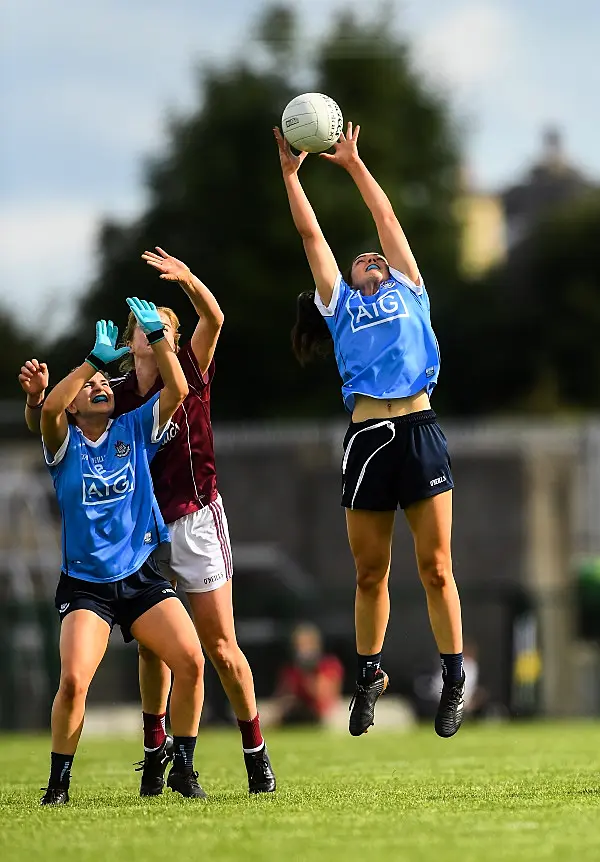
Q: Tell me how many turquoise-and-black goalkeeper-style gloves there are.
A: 2